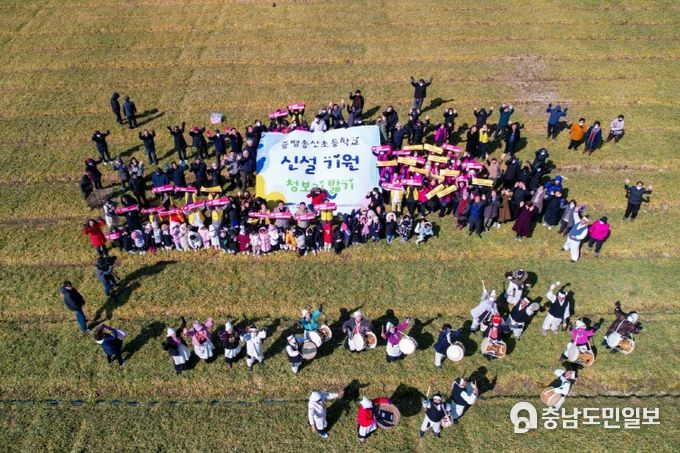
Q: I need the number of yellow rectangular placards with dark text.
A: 12